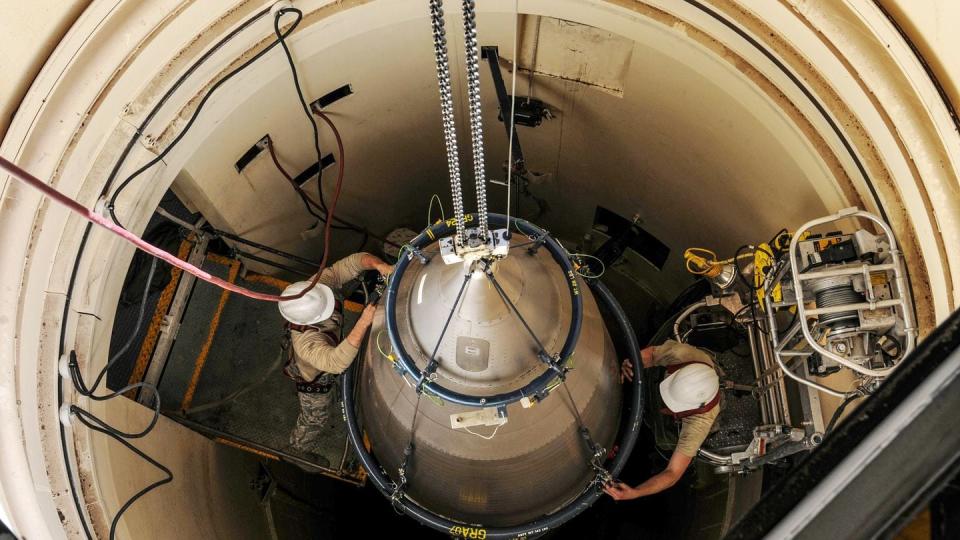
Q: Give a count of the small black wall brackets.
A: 3